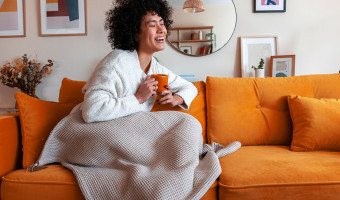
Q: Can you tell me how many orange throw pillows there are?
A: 2